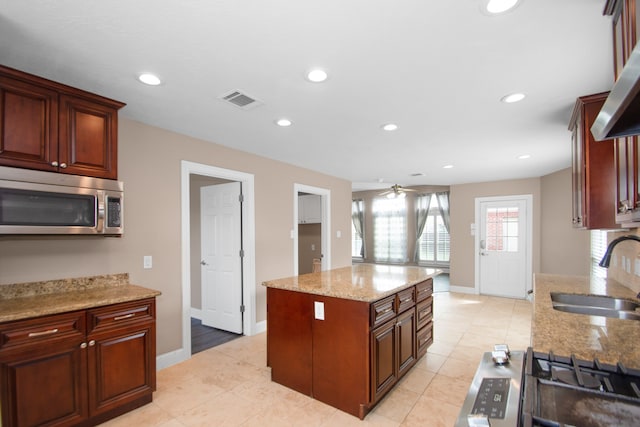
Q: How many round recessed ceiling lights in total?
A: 8